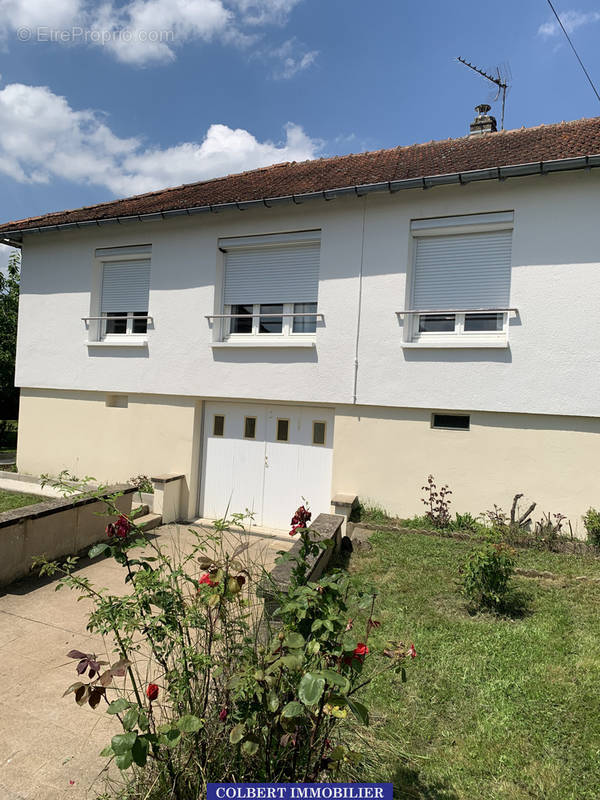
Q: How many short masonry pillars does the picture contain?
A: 2